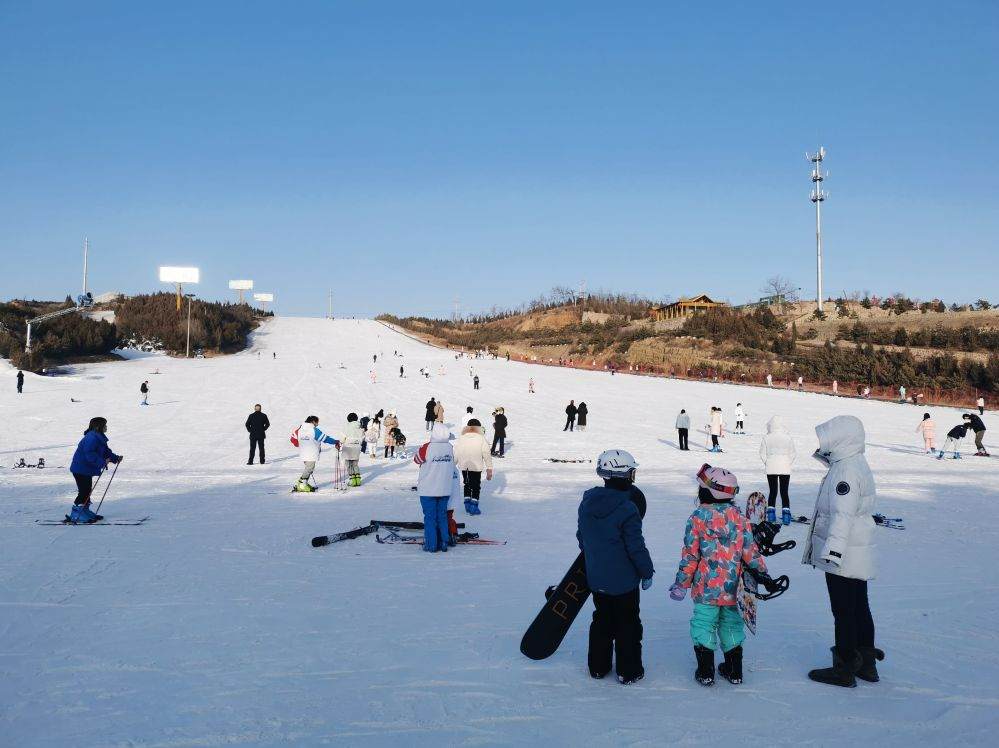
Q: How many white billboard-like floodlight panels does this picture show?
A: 3